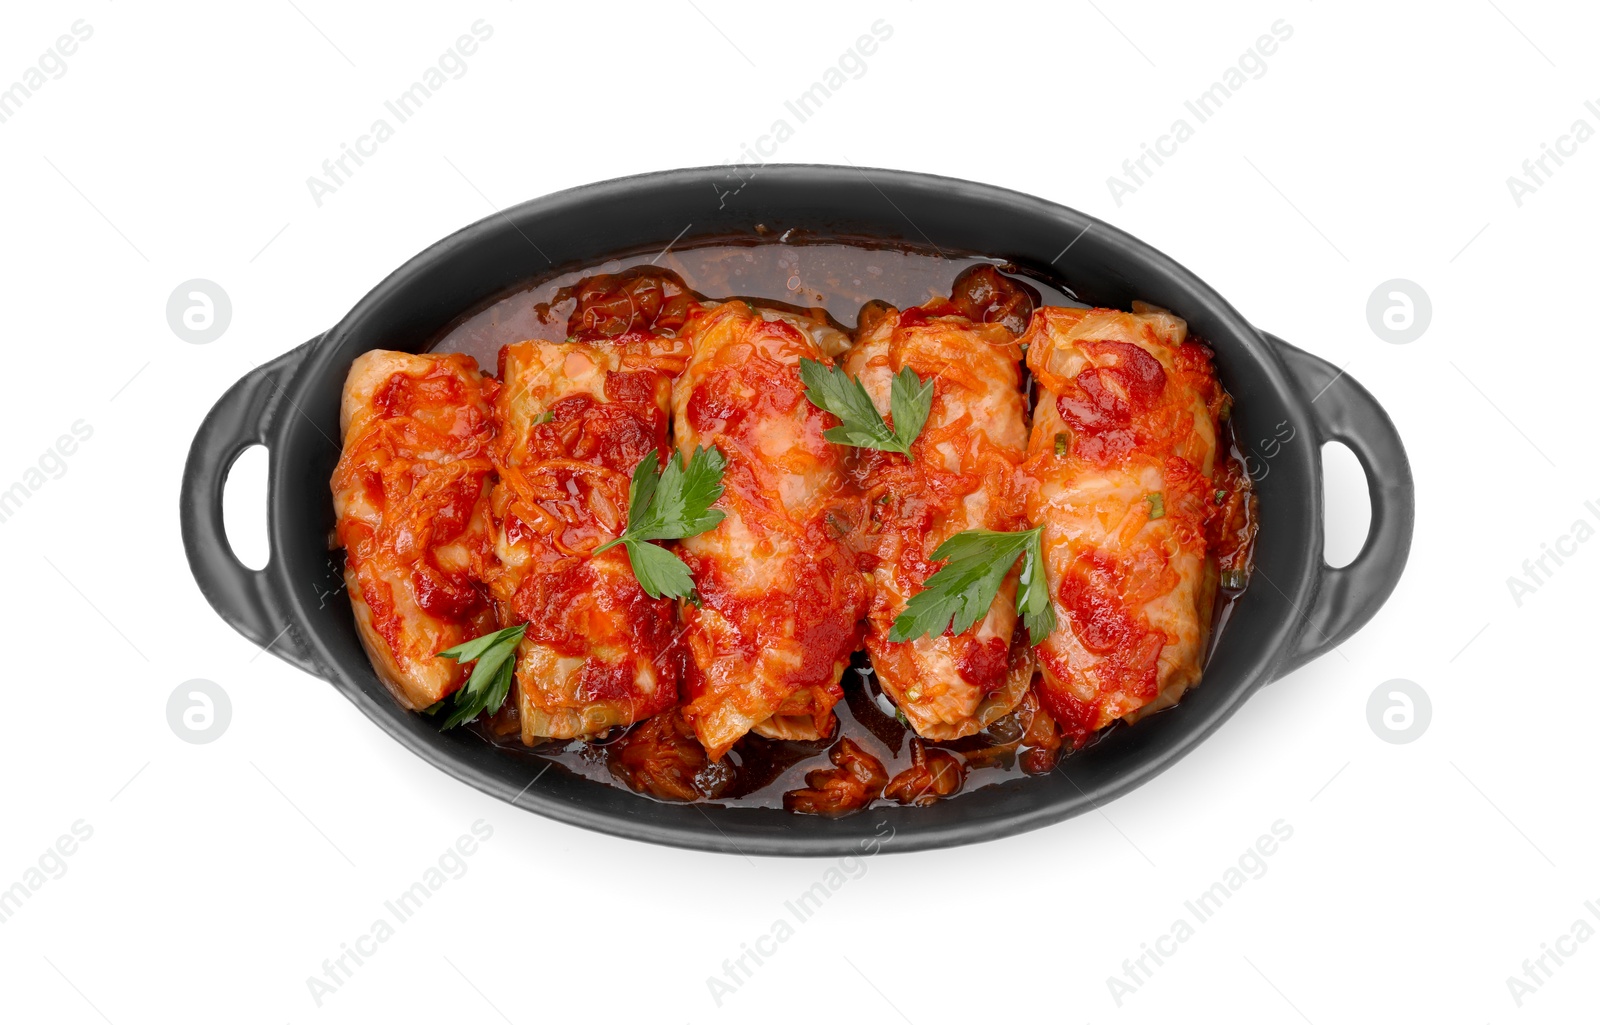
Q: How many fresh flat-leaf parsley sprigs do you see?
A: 4